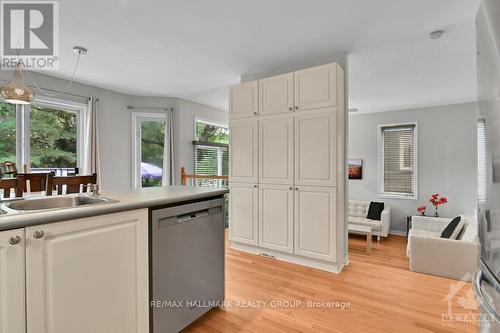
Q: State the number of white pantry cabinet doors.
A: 9